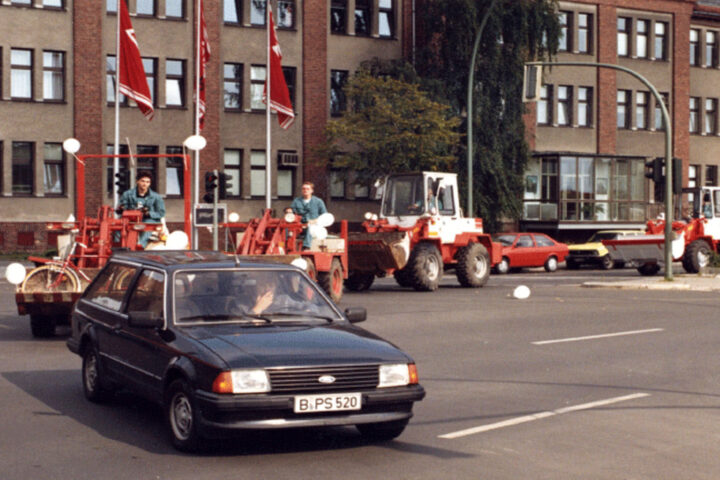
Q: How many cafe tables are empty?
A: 0